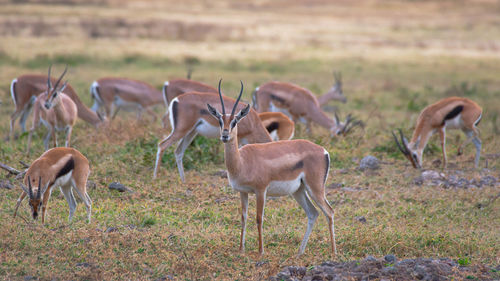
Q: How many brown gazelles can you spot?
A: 11